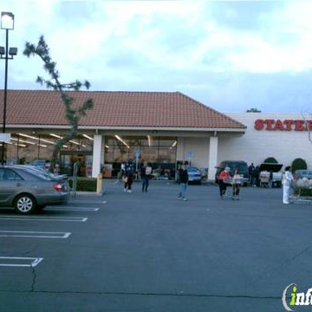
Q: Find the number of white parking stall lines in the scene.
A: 5